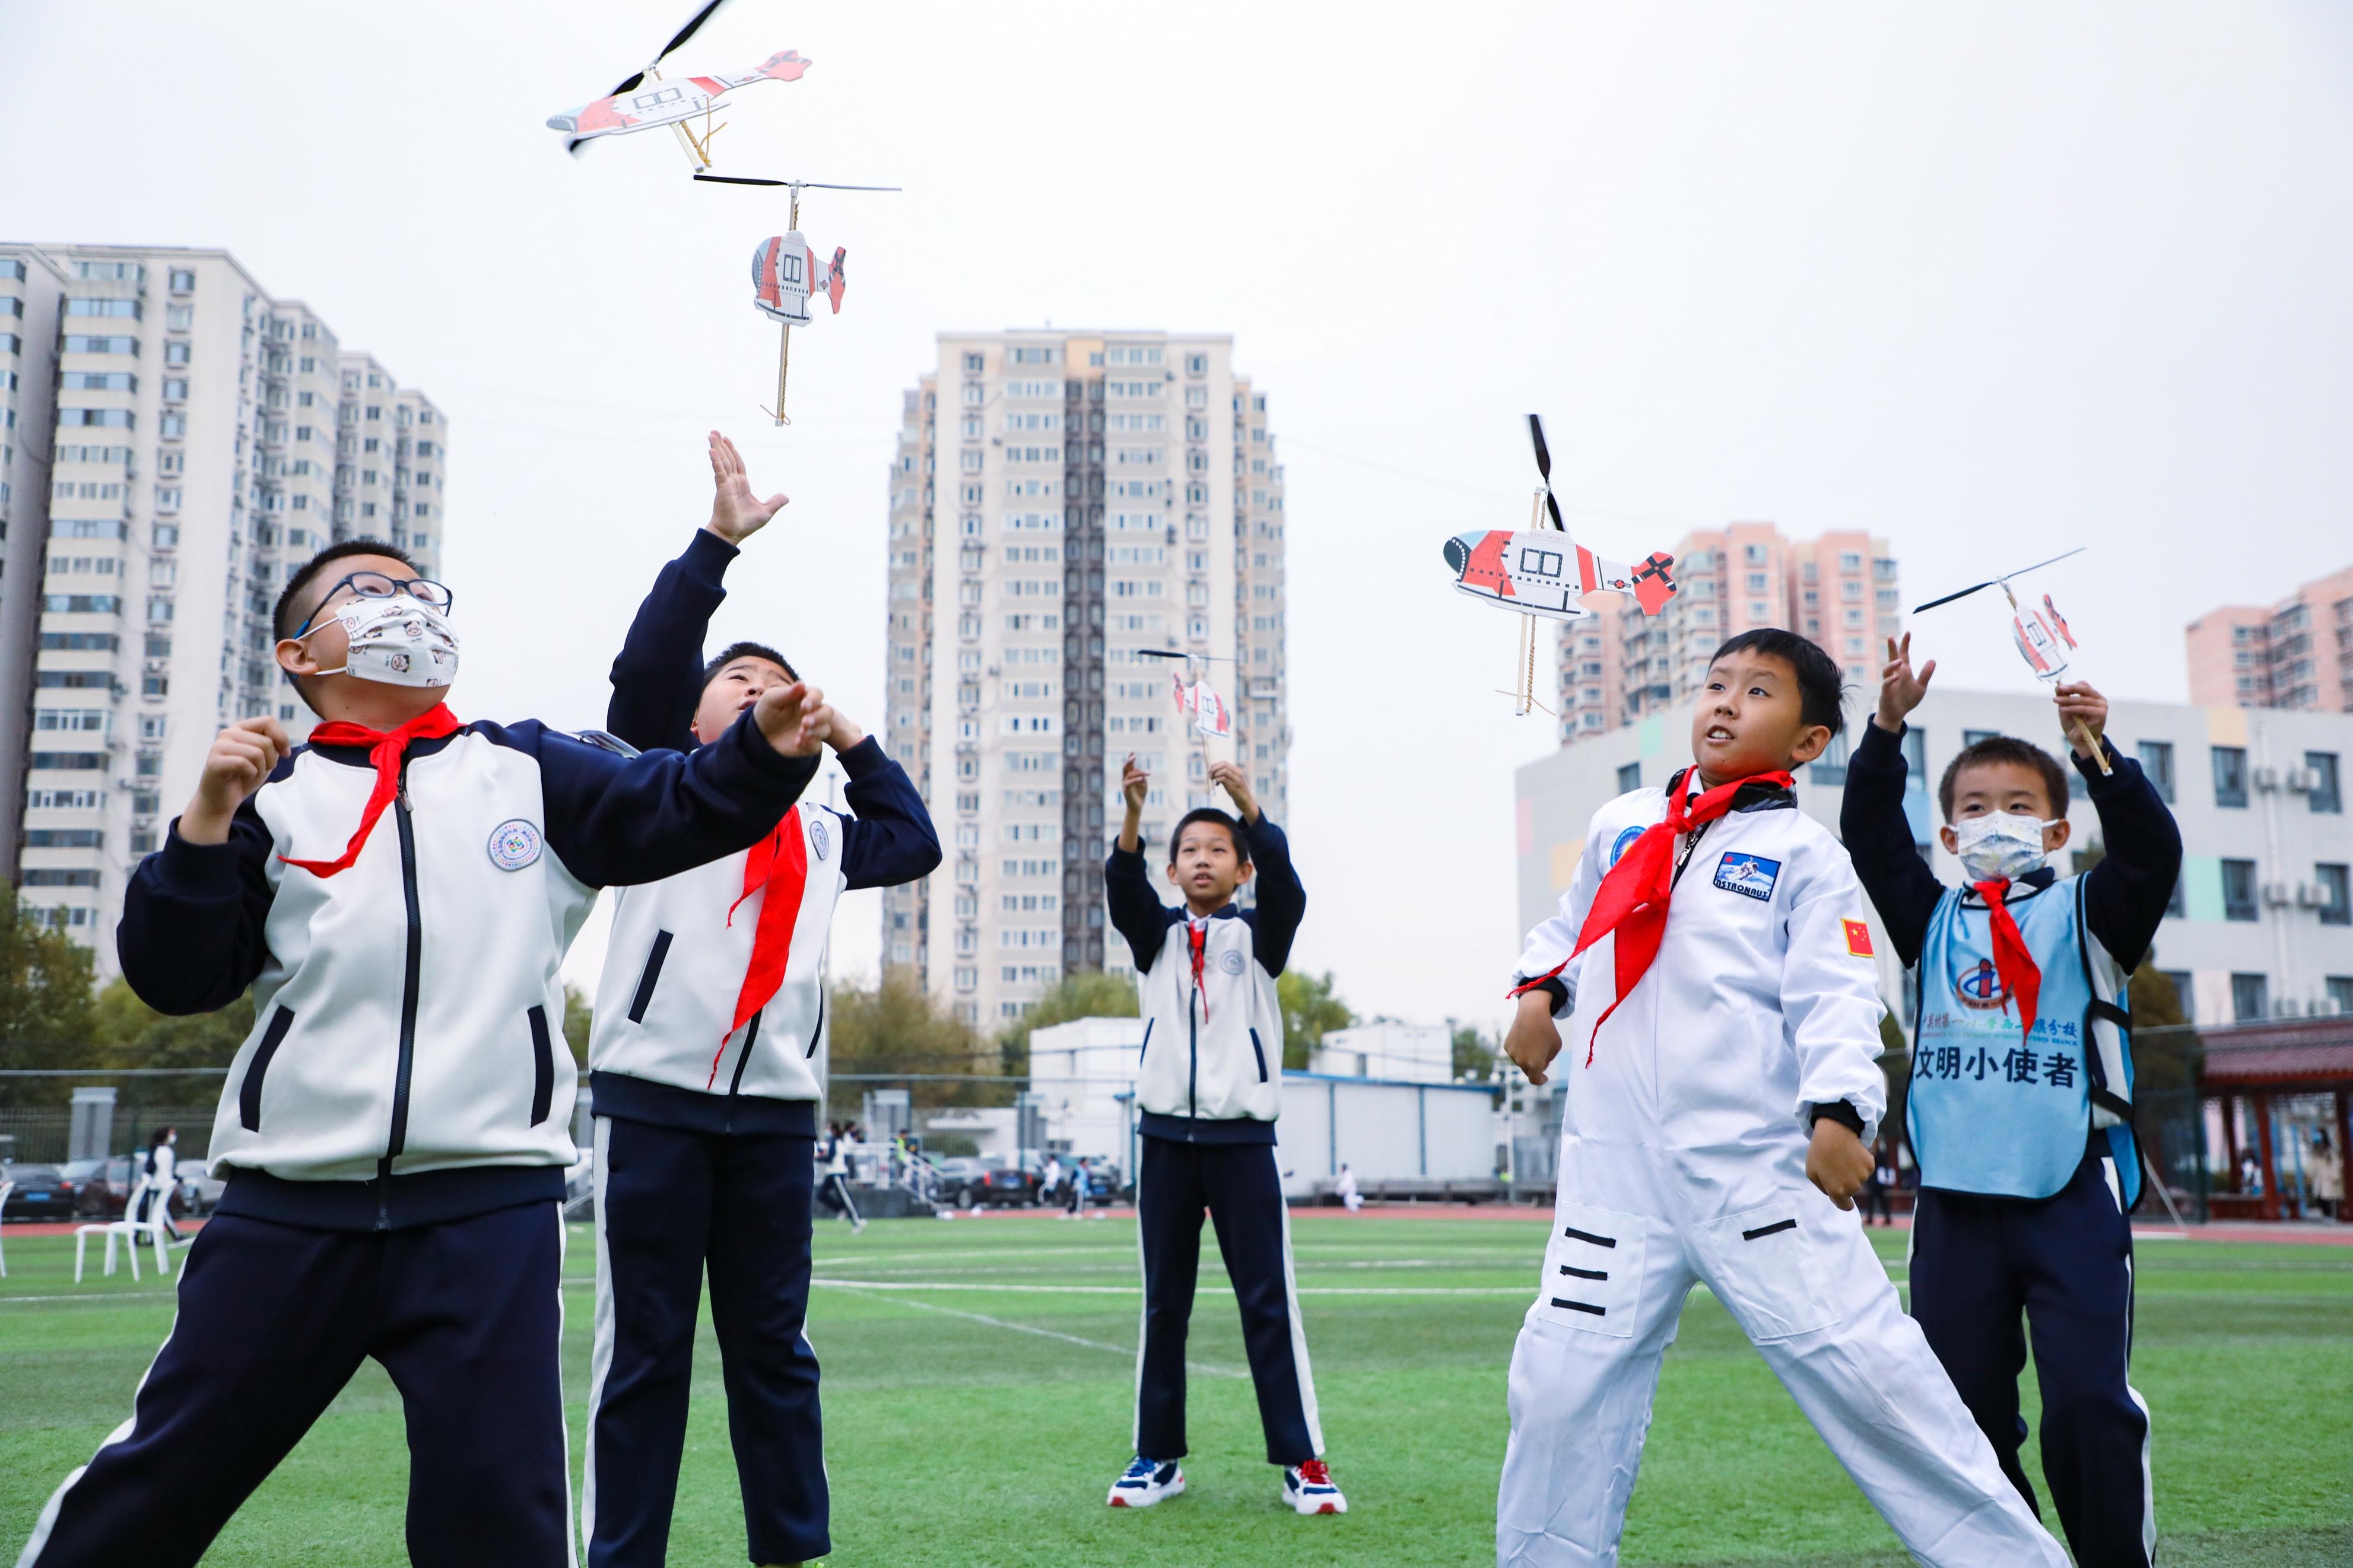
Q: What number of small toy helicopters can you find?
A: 5